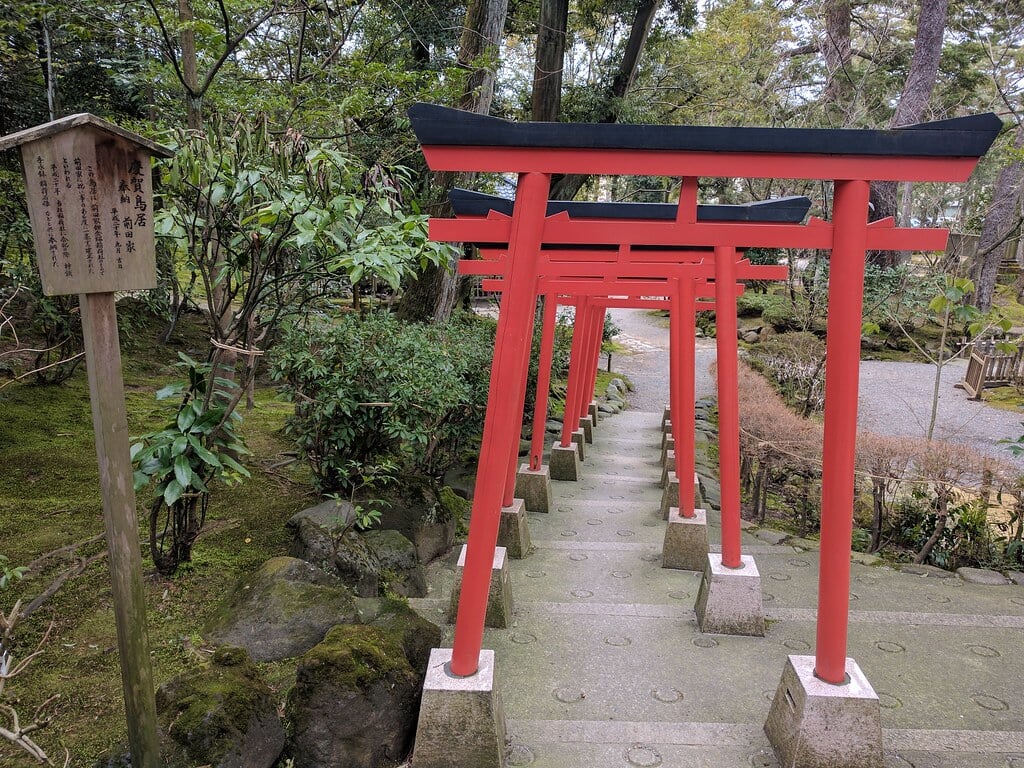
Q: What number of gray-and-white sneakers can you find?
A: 0